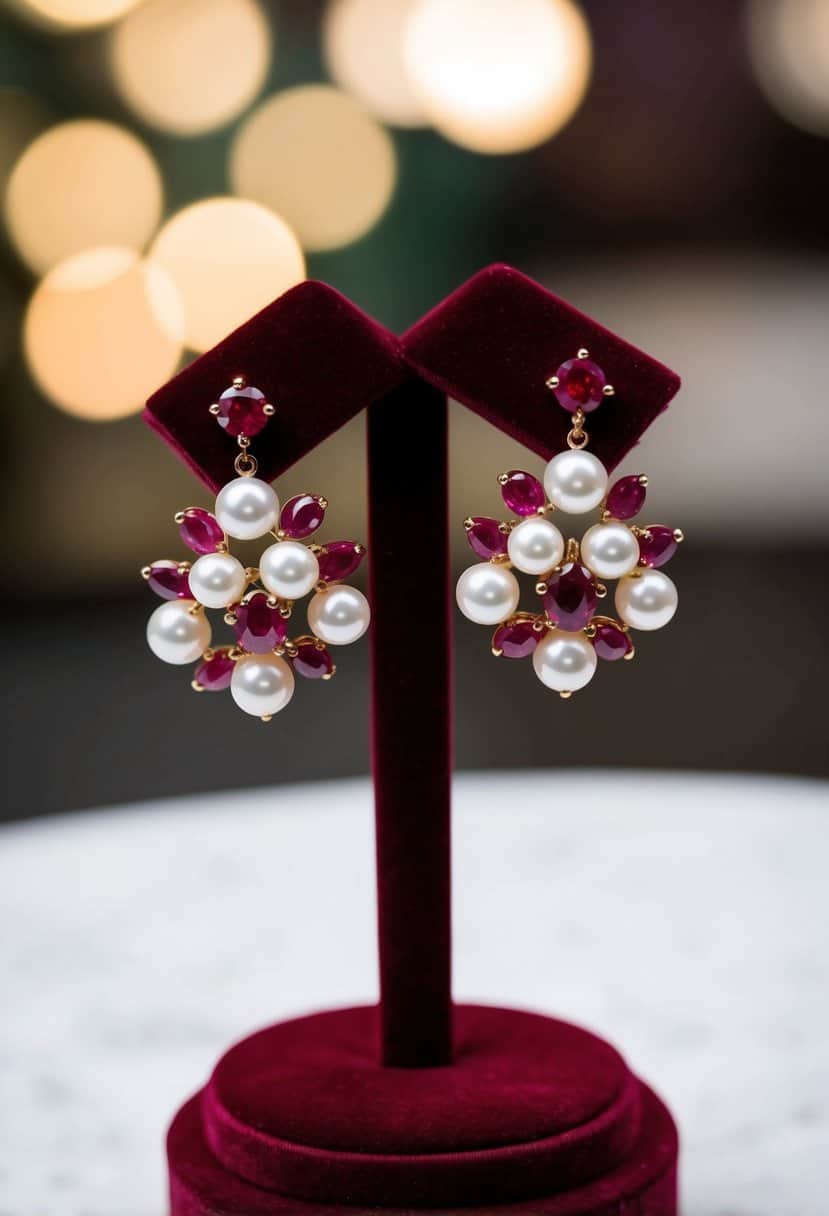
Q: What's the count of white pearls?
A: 12